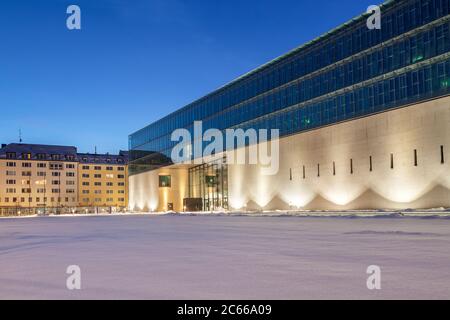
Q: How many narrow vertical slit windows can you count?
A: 9